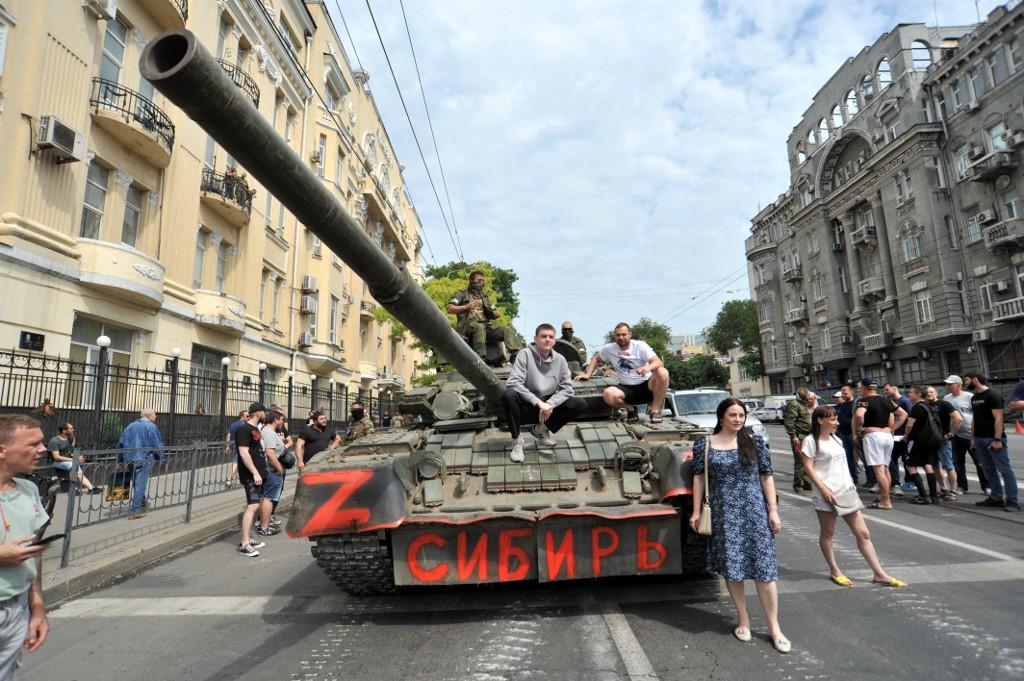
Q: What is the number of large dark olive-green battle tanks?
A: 1